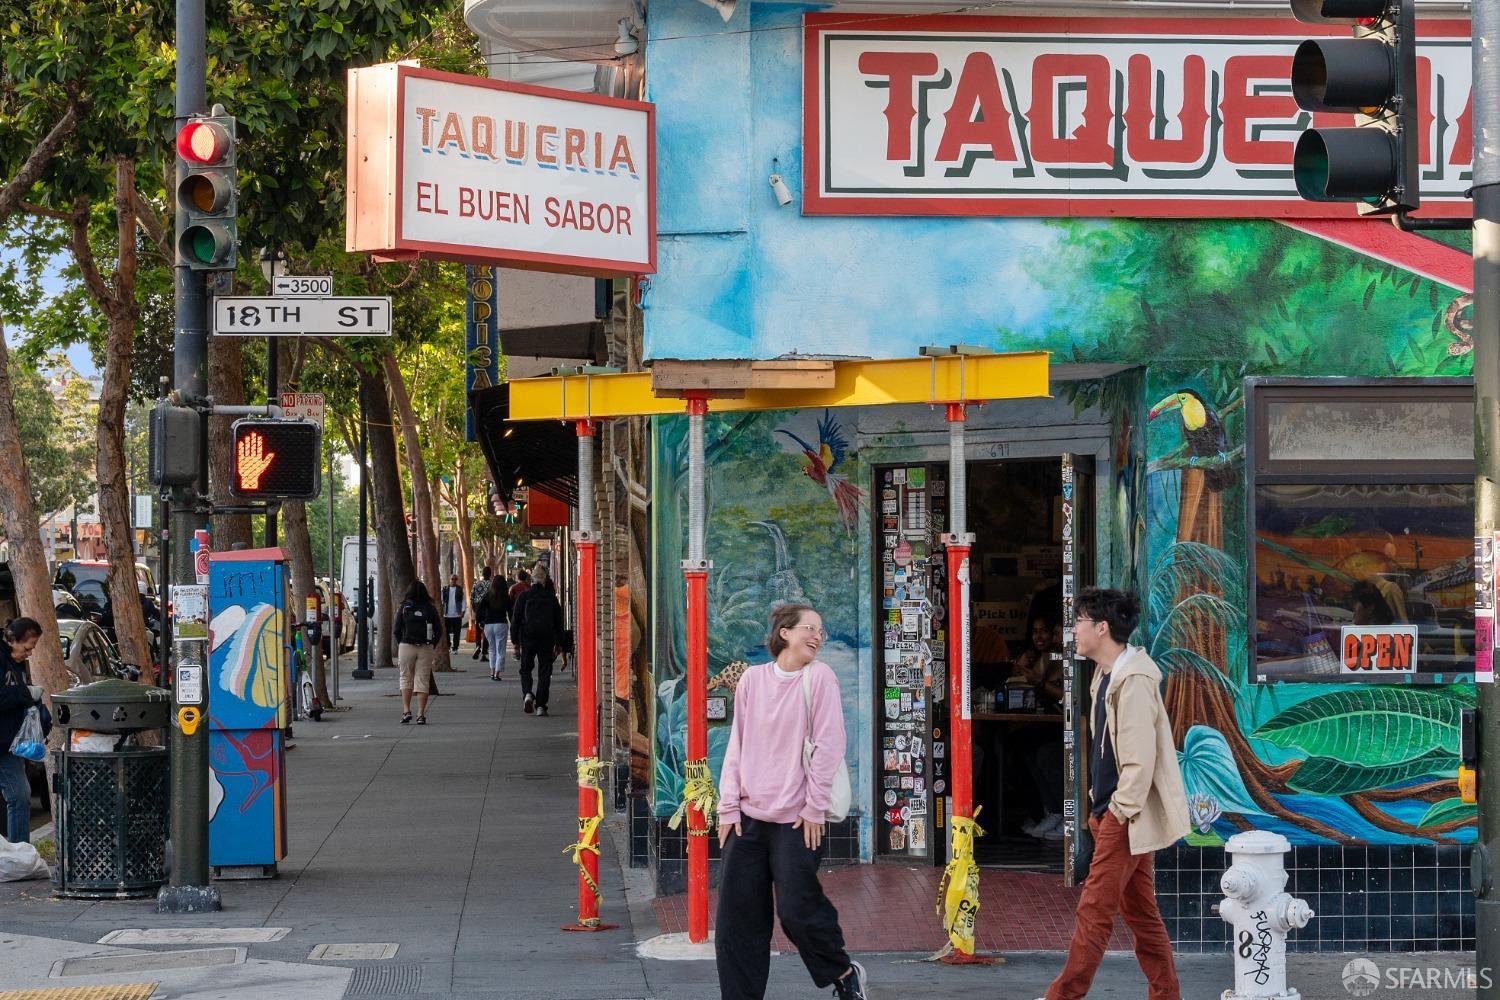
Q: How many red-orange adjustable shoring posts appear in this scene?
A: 3